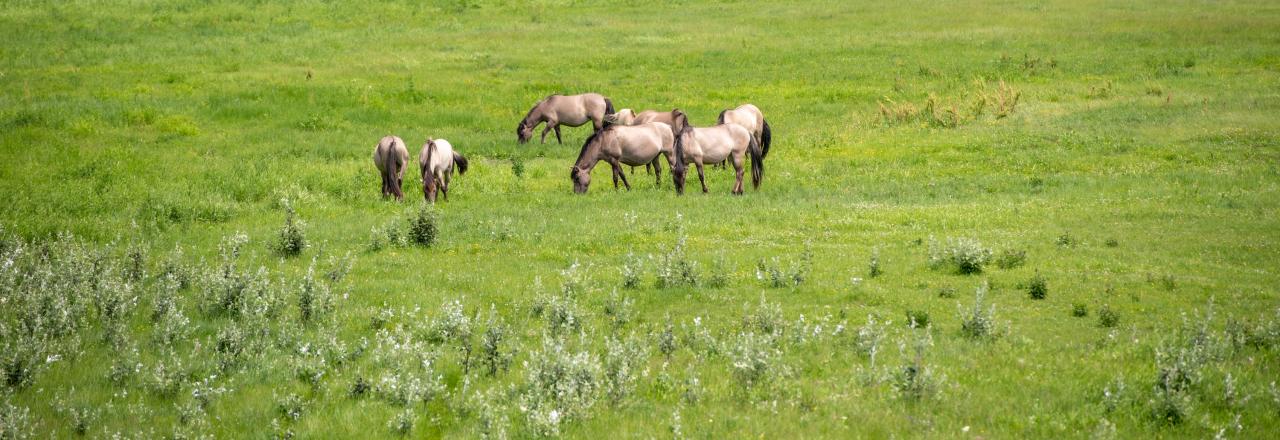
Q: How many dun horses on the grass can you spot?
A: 8